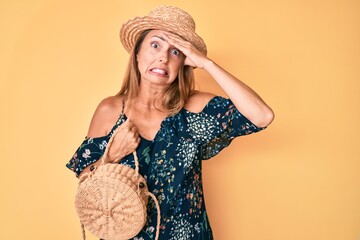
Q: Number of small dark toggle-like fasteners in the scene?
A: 2